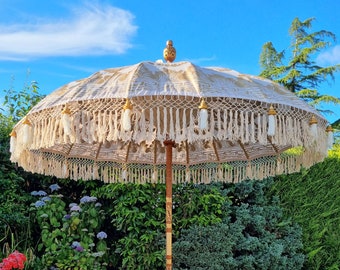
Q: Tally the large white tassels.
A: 8